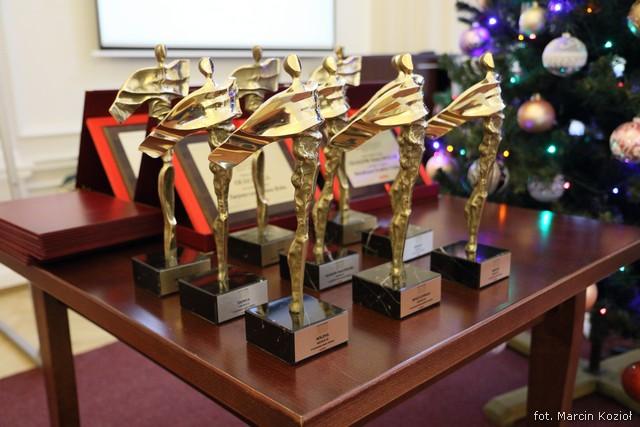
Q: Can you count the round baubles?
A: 11